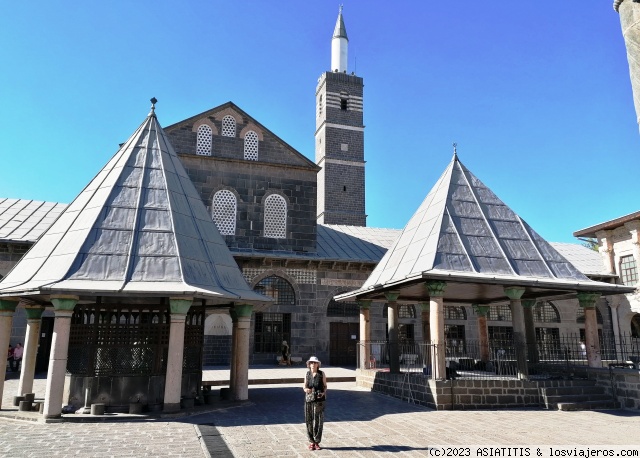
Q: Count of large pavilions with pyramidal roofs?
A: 2